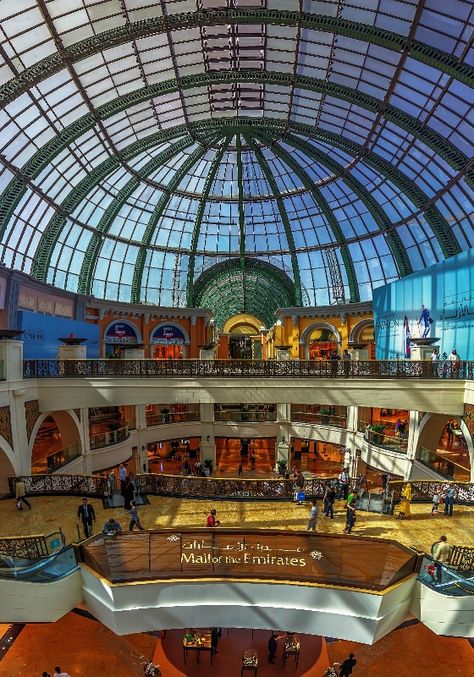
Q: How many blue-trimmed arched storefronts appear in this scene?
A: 2